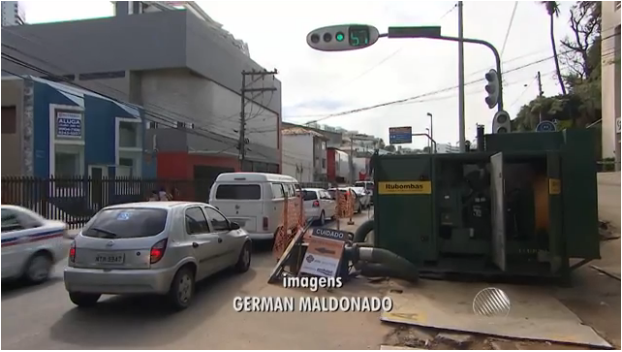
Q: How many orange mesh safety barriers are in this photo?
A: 2